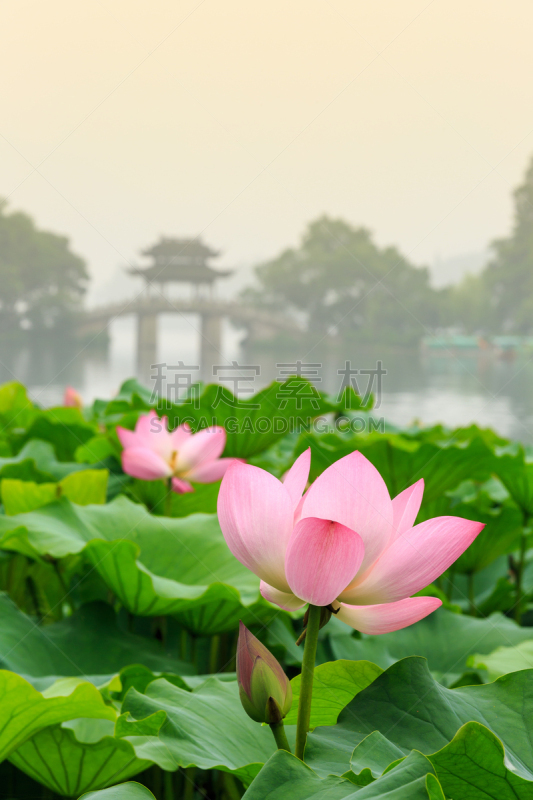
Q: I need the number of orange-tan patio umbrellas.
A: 0